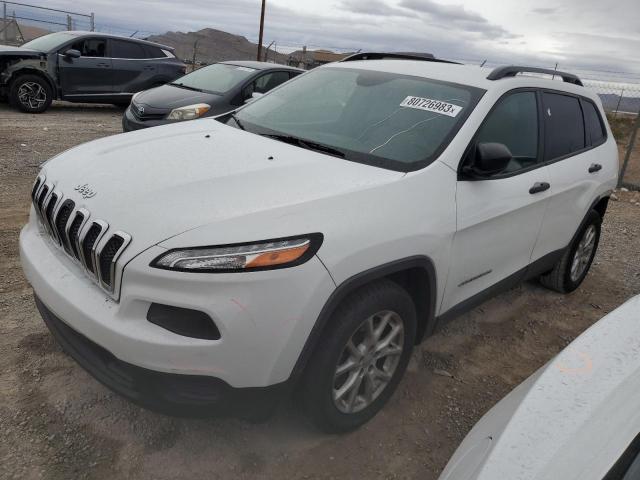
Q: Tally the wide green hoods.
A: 0